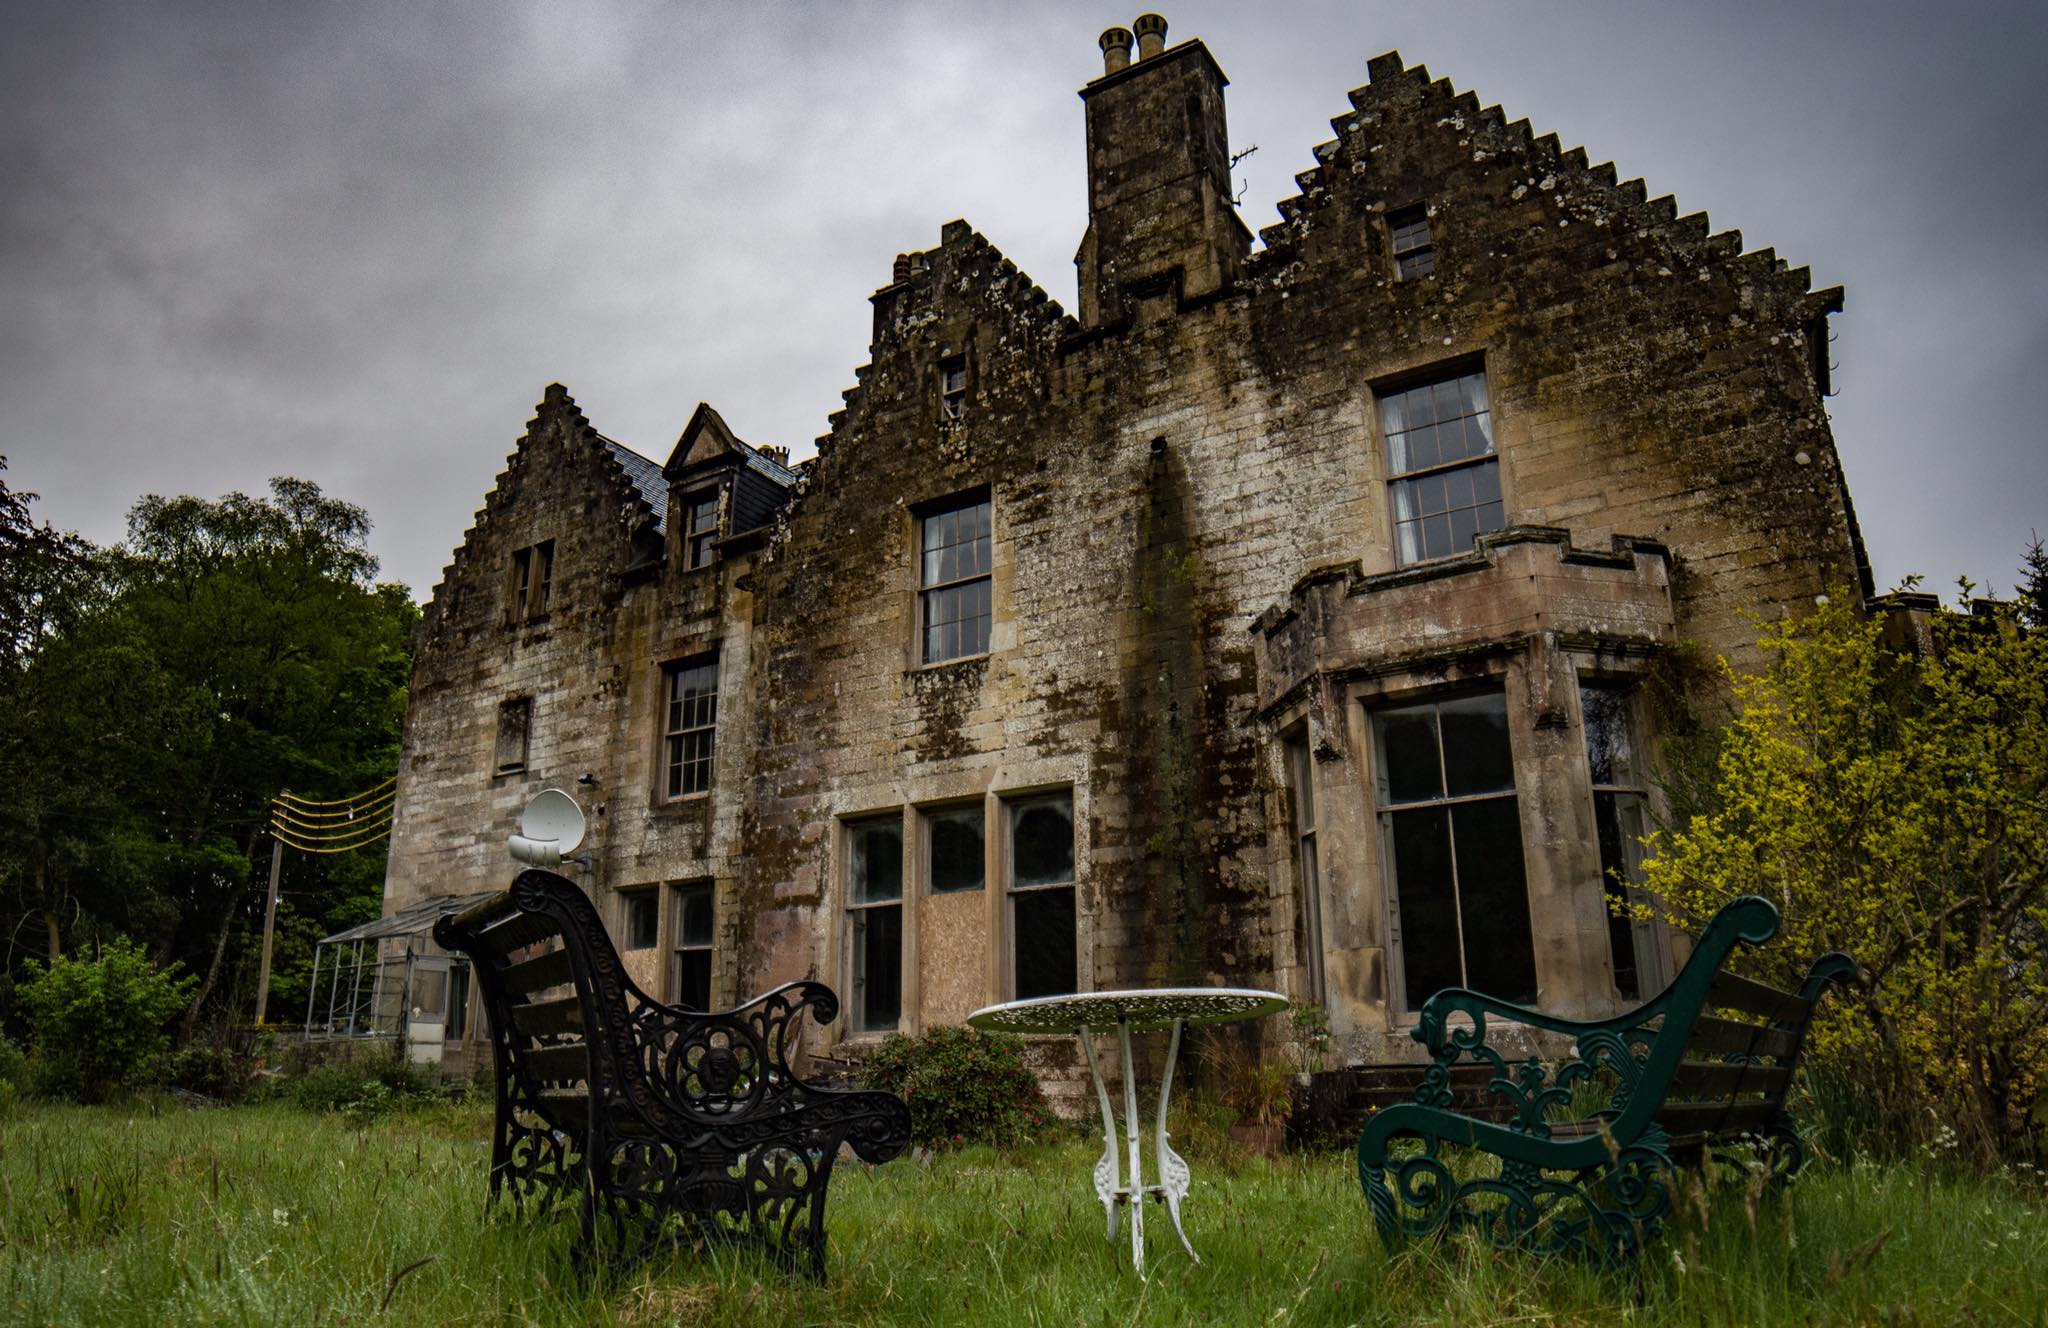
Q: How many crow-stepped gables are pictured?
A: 3